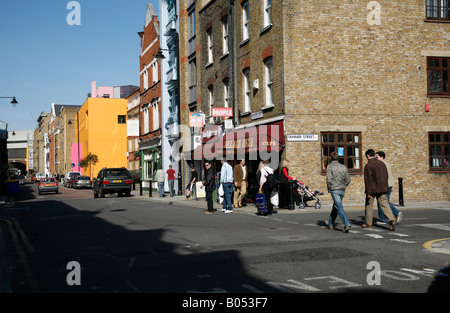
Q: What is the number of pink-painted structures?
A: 2